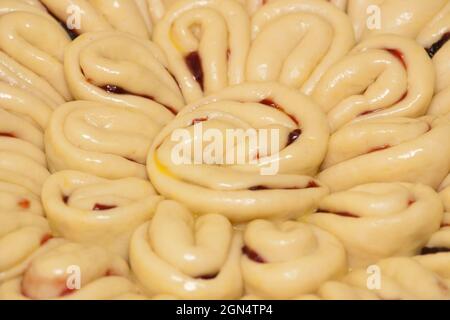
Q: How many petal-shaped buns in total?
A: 10